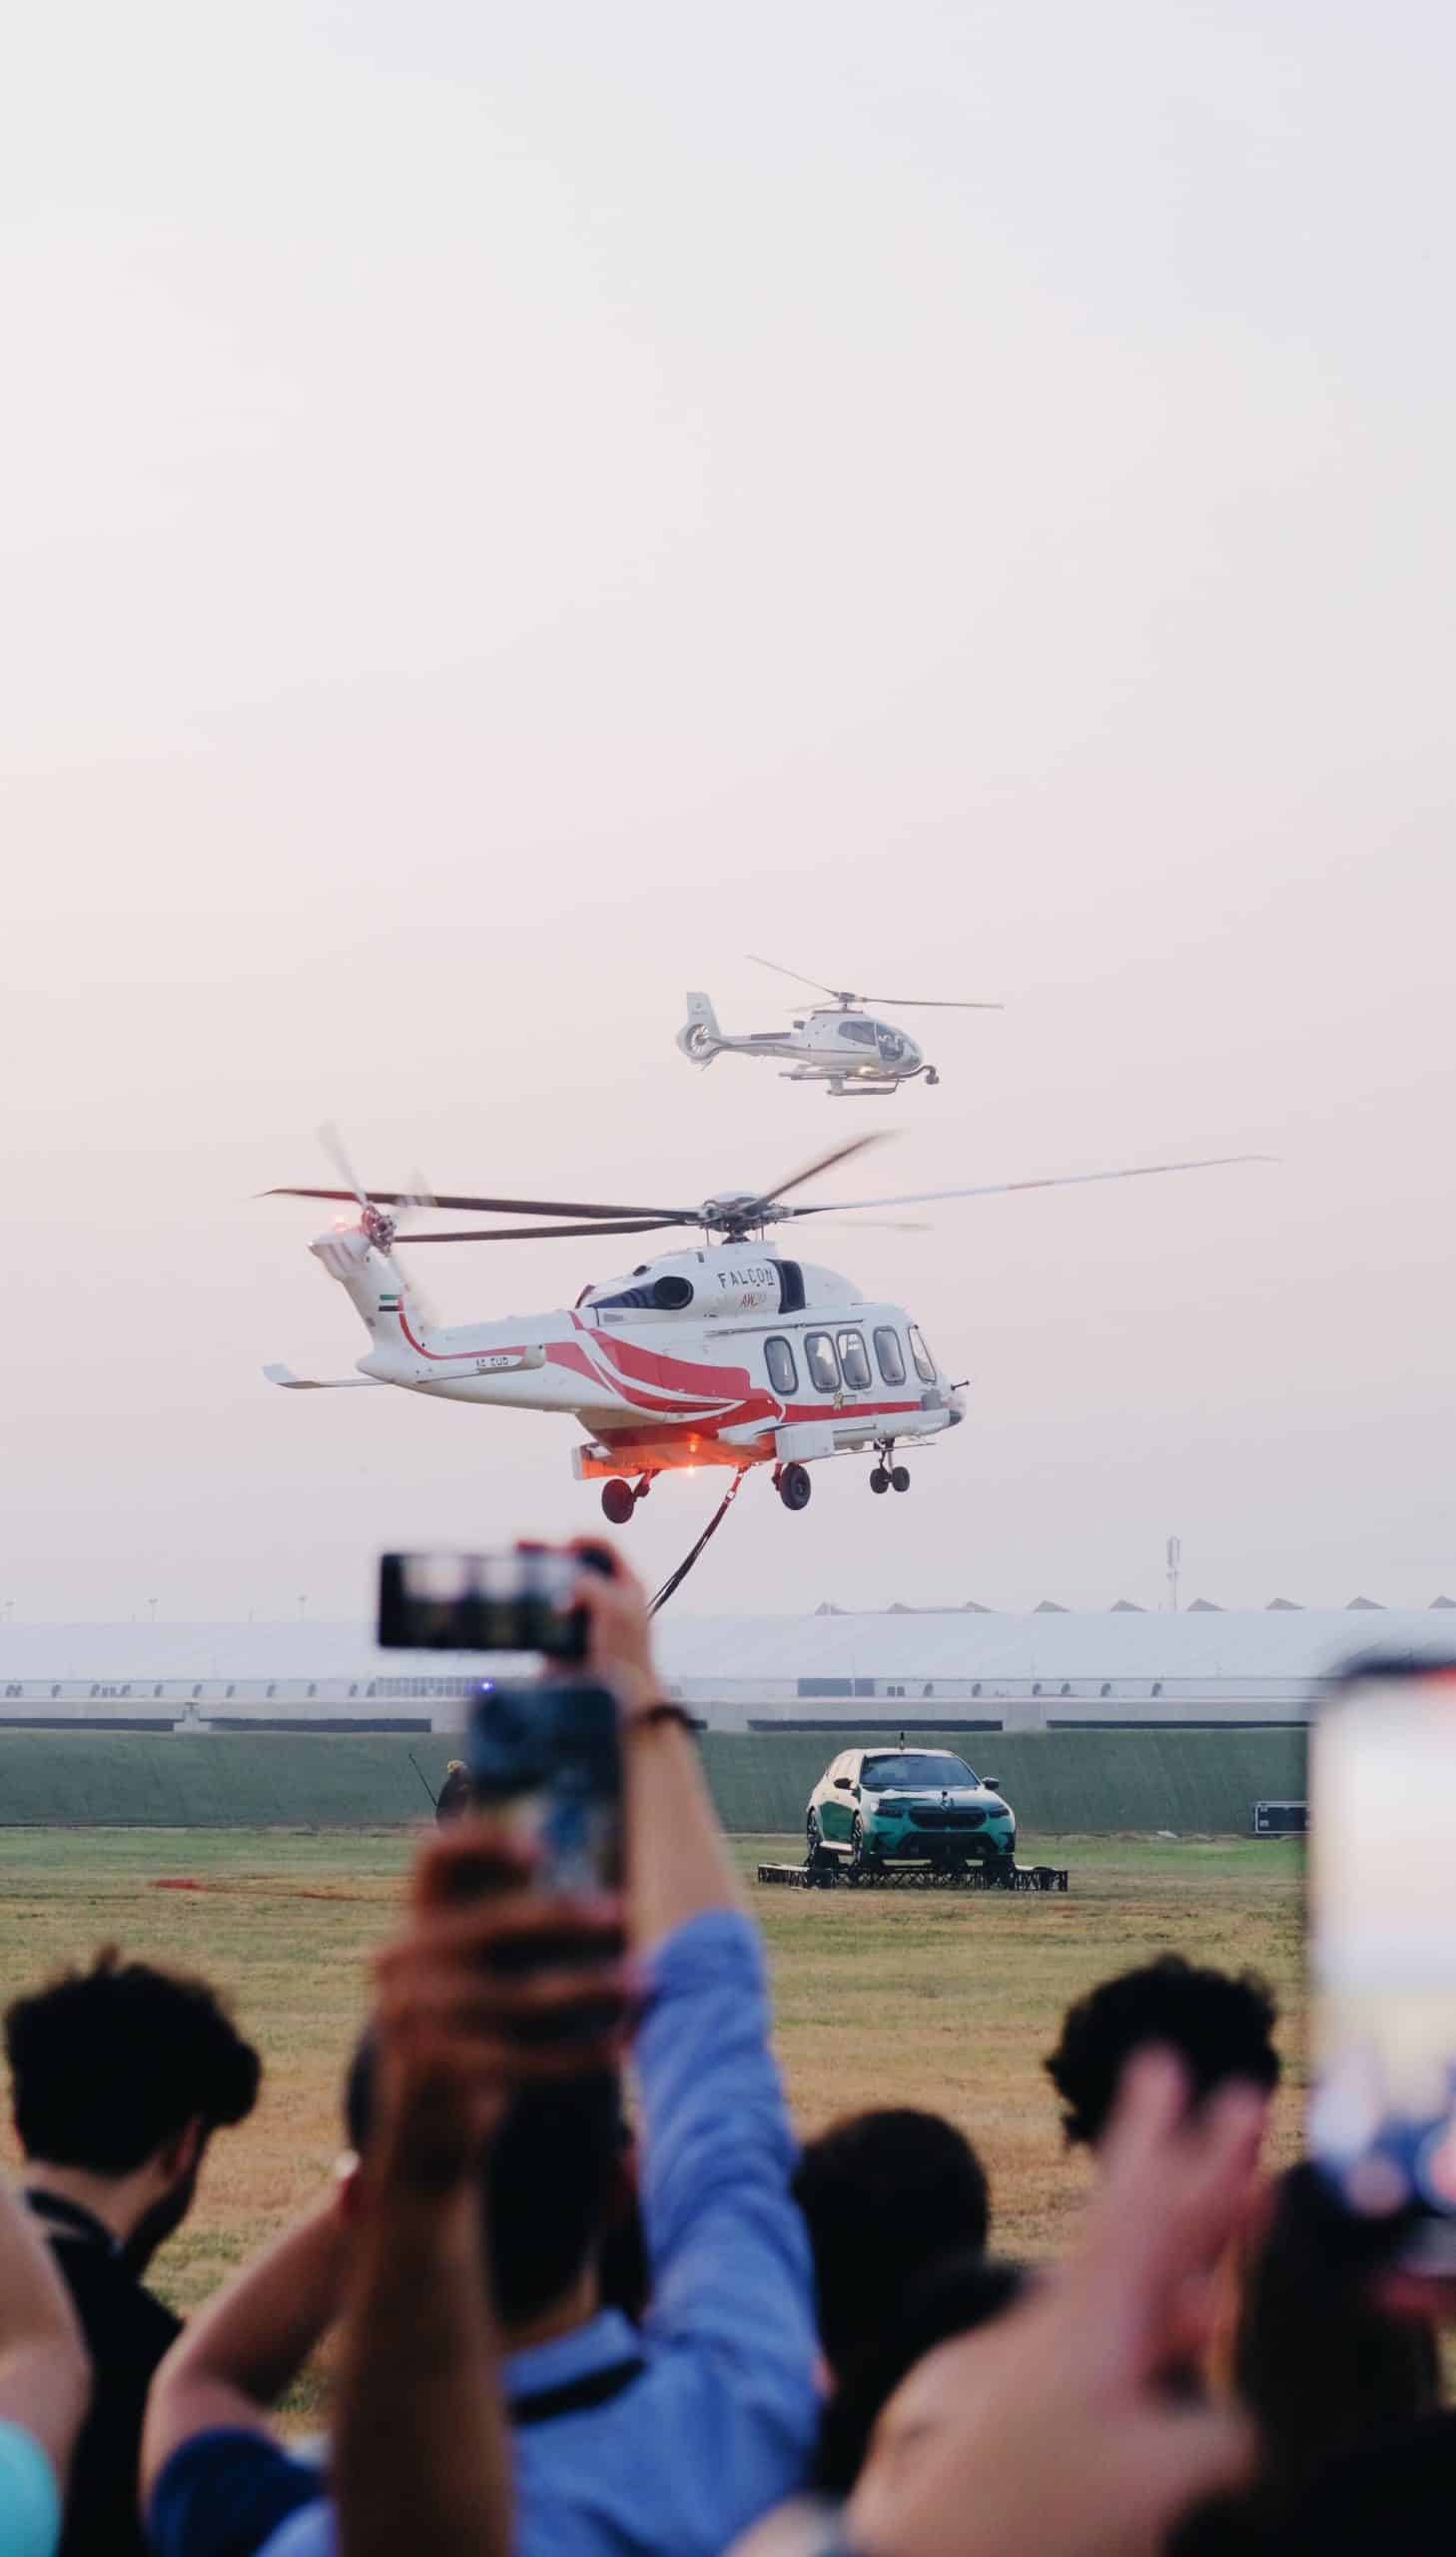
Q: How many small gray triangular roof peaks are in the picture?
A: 9